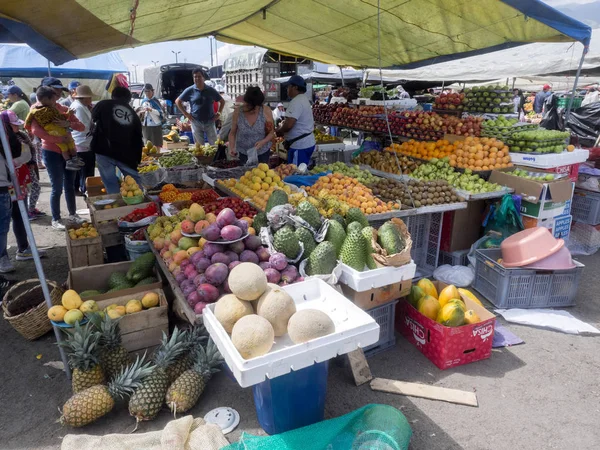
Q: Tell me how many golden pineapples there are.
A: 6